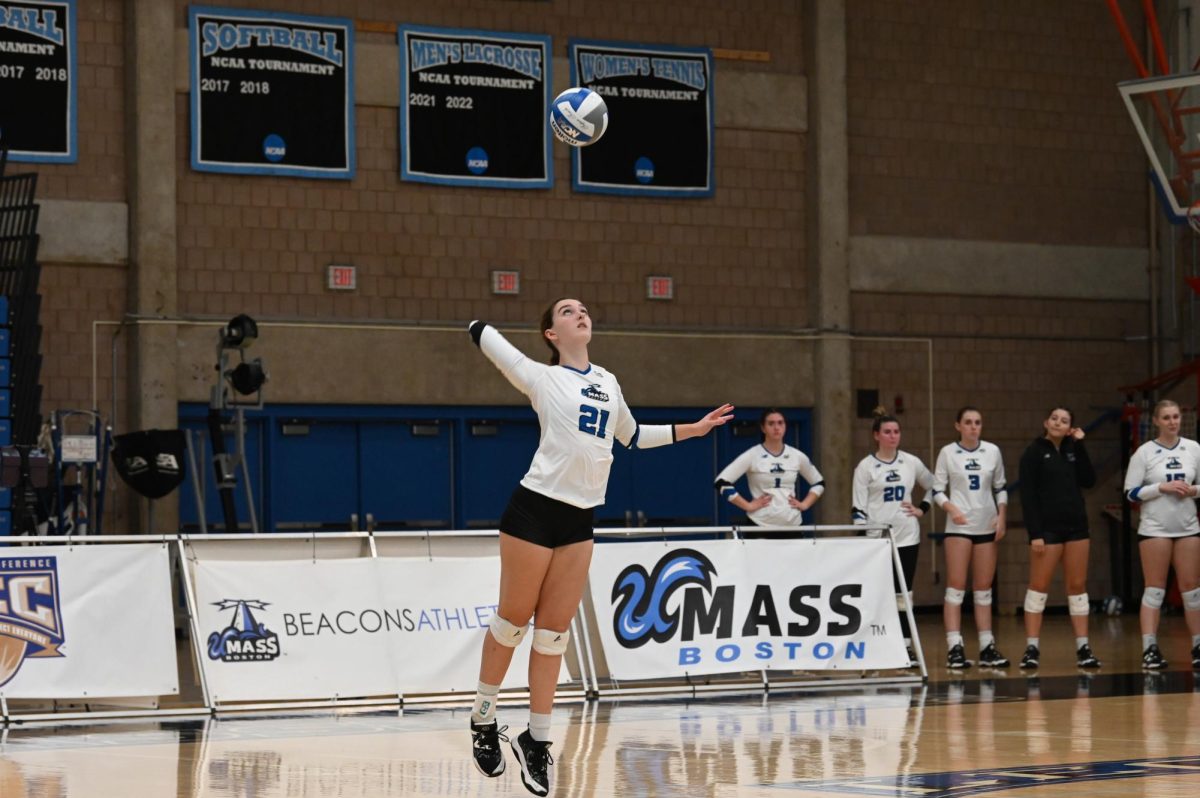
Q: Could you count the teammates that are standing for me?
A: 5